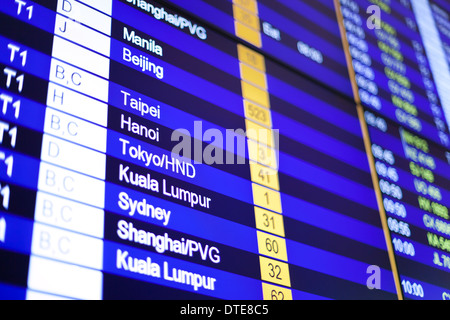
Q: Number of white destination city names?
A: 10